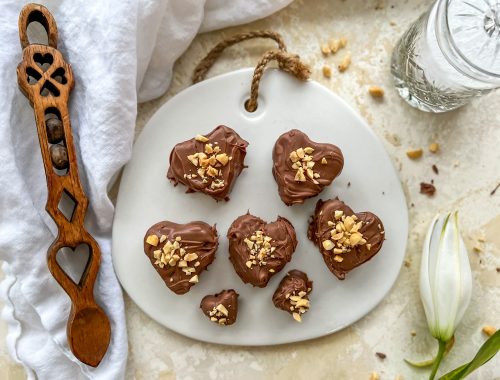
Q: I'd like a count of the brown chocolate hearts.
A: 7